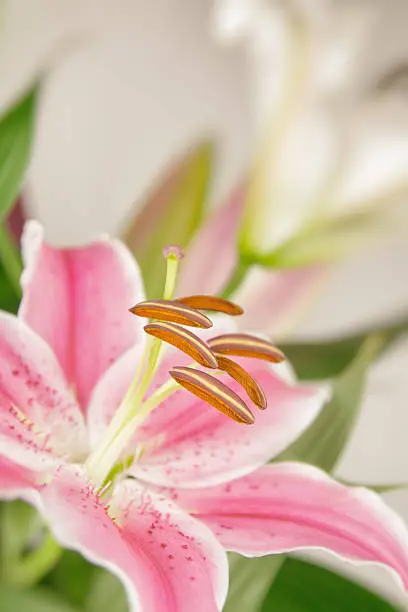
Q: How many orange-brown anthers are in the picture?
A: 6